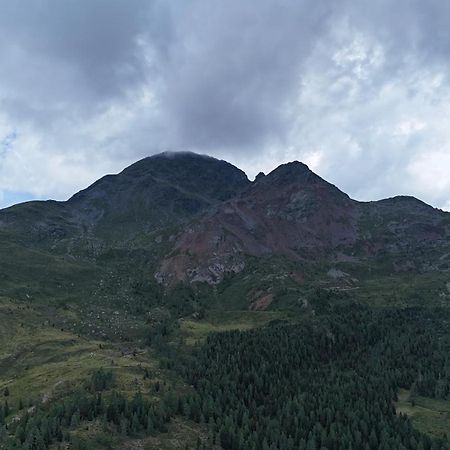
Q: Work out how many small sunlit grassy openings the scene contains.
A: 2